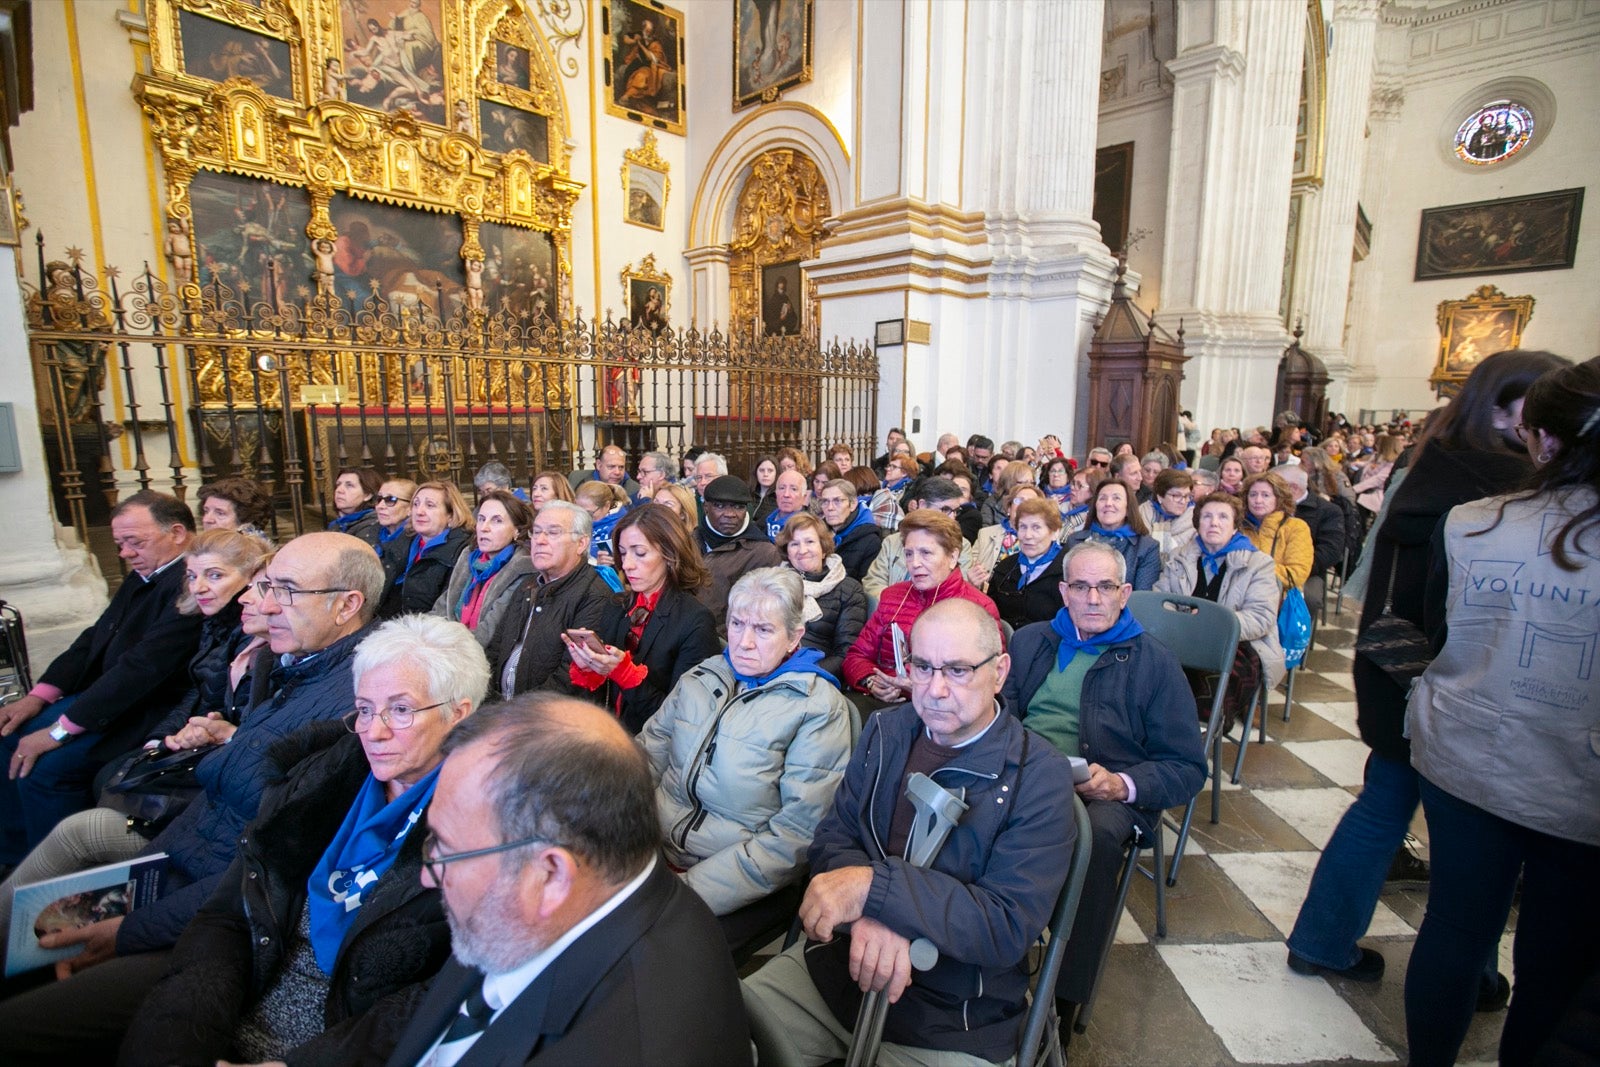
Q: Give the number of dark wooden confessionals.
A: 2